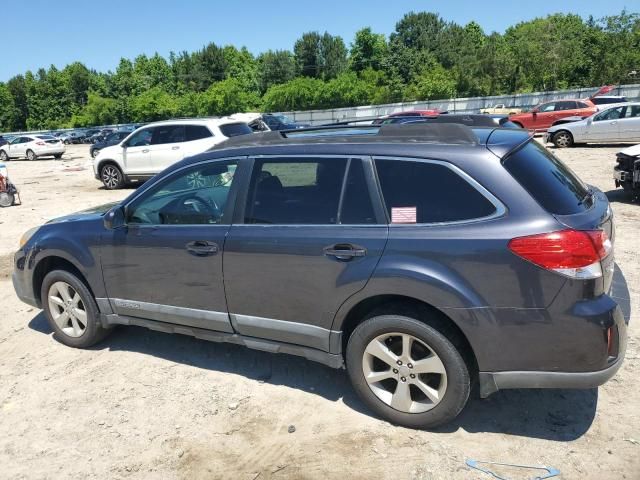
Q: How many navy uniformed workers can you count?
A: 0